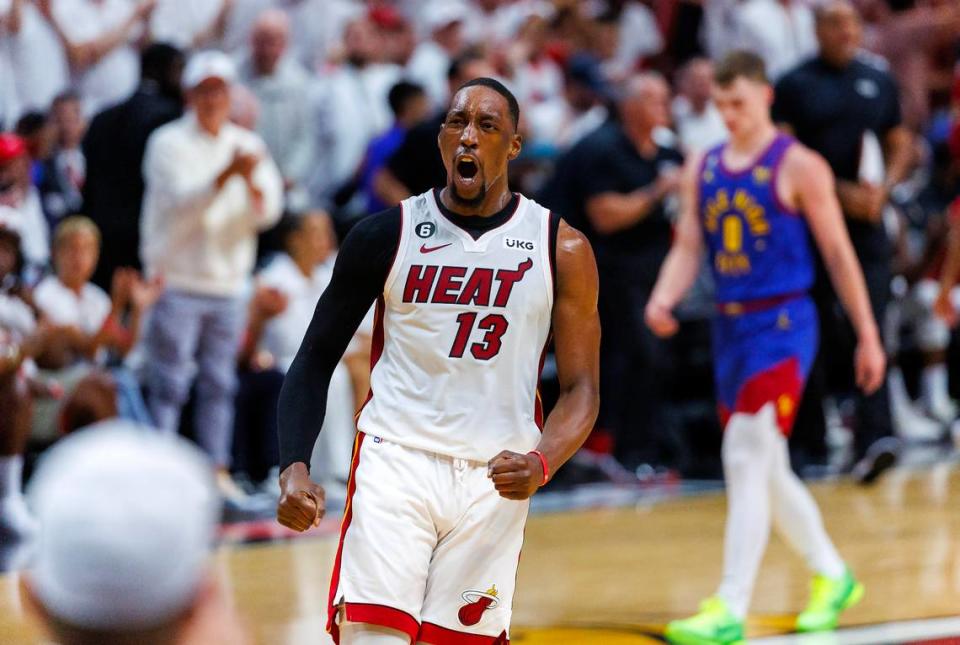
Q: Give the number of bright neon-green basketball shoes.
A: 2